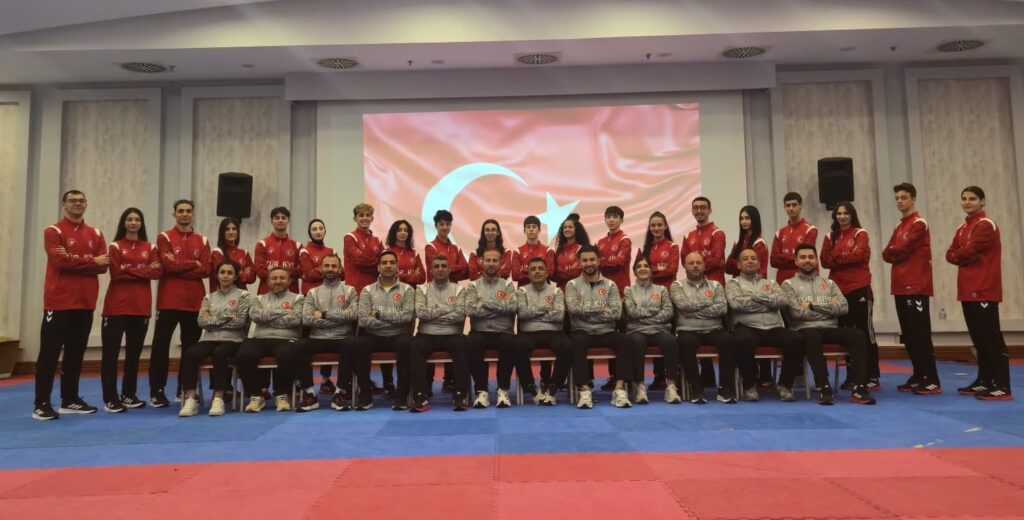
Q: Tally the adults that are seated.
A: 12